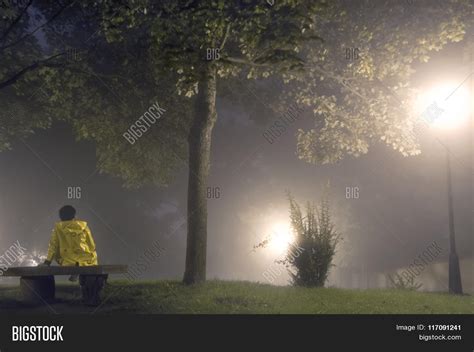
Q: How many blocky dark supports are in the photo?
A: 2